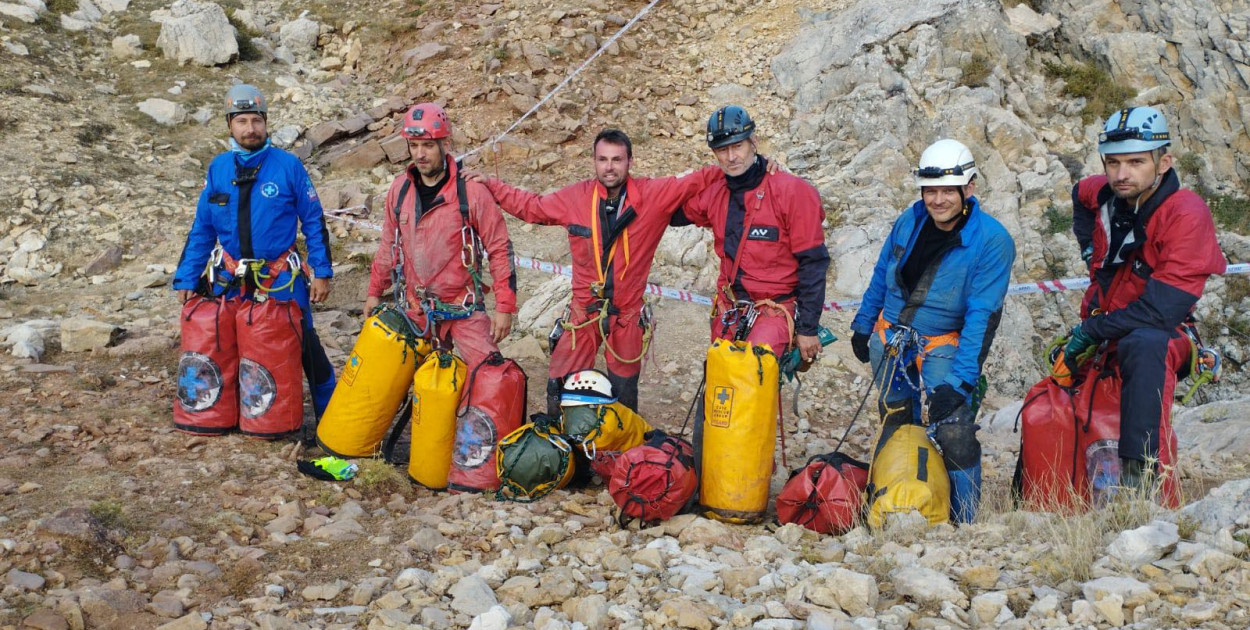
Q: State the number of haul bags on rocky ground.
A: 13